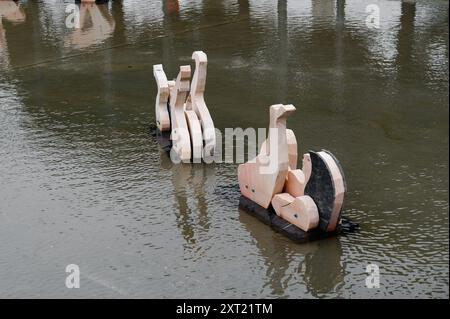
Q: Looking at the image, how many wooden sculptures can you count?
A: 2